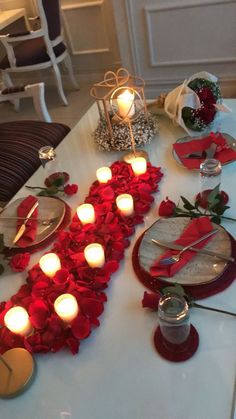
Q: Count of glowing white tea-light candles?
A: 8